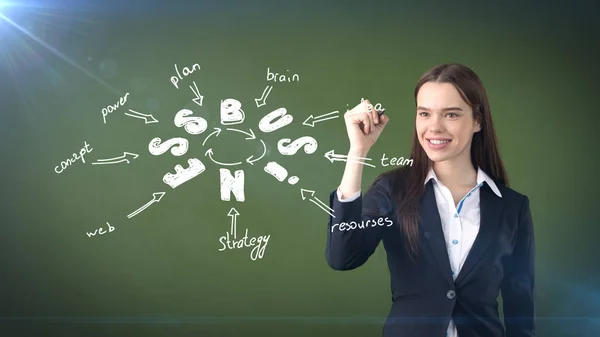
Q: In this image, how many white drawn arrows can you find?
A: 13